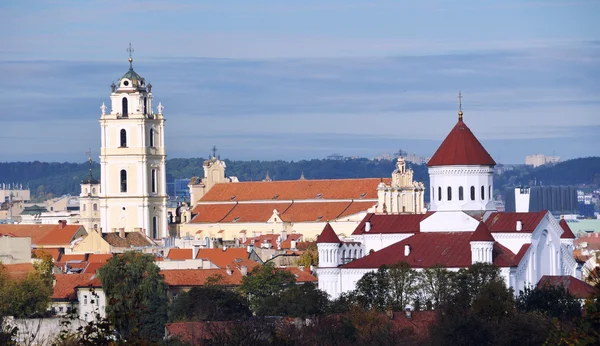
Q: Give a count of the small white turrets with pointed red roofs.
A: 3